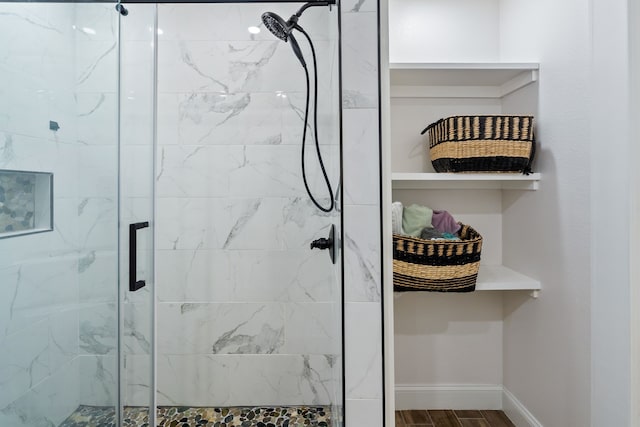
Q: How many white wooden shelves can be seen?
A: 3